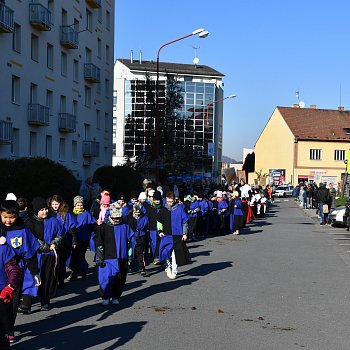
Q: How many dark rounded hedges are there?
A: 2